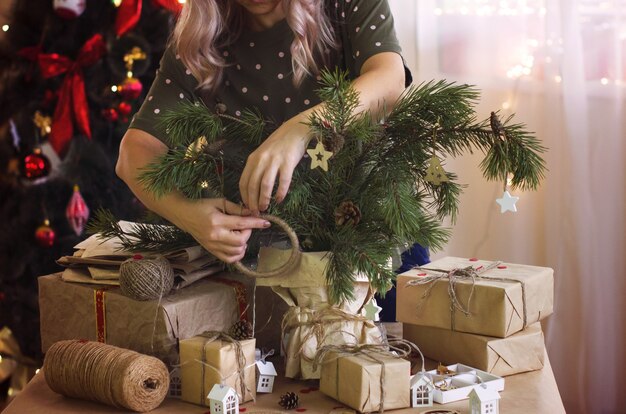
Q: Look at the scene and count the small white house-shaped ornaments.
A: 5